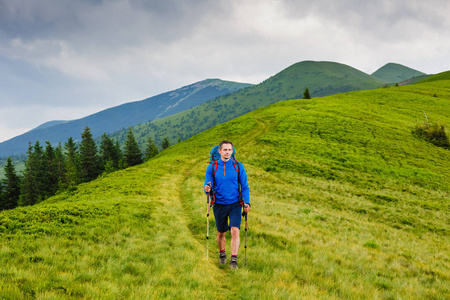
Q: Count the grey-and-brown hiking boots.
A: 2